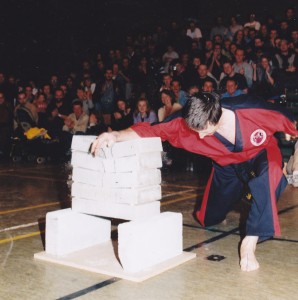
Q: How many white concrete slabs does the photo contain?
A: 7